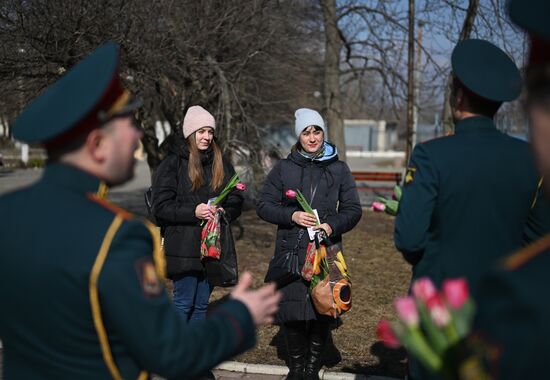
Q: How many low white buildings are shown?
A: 1